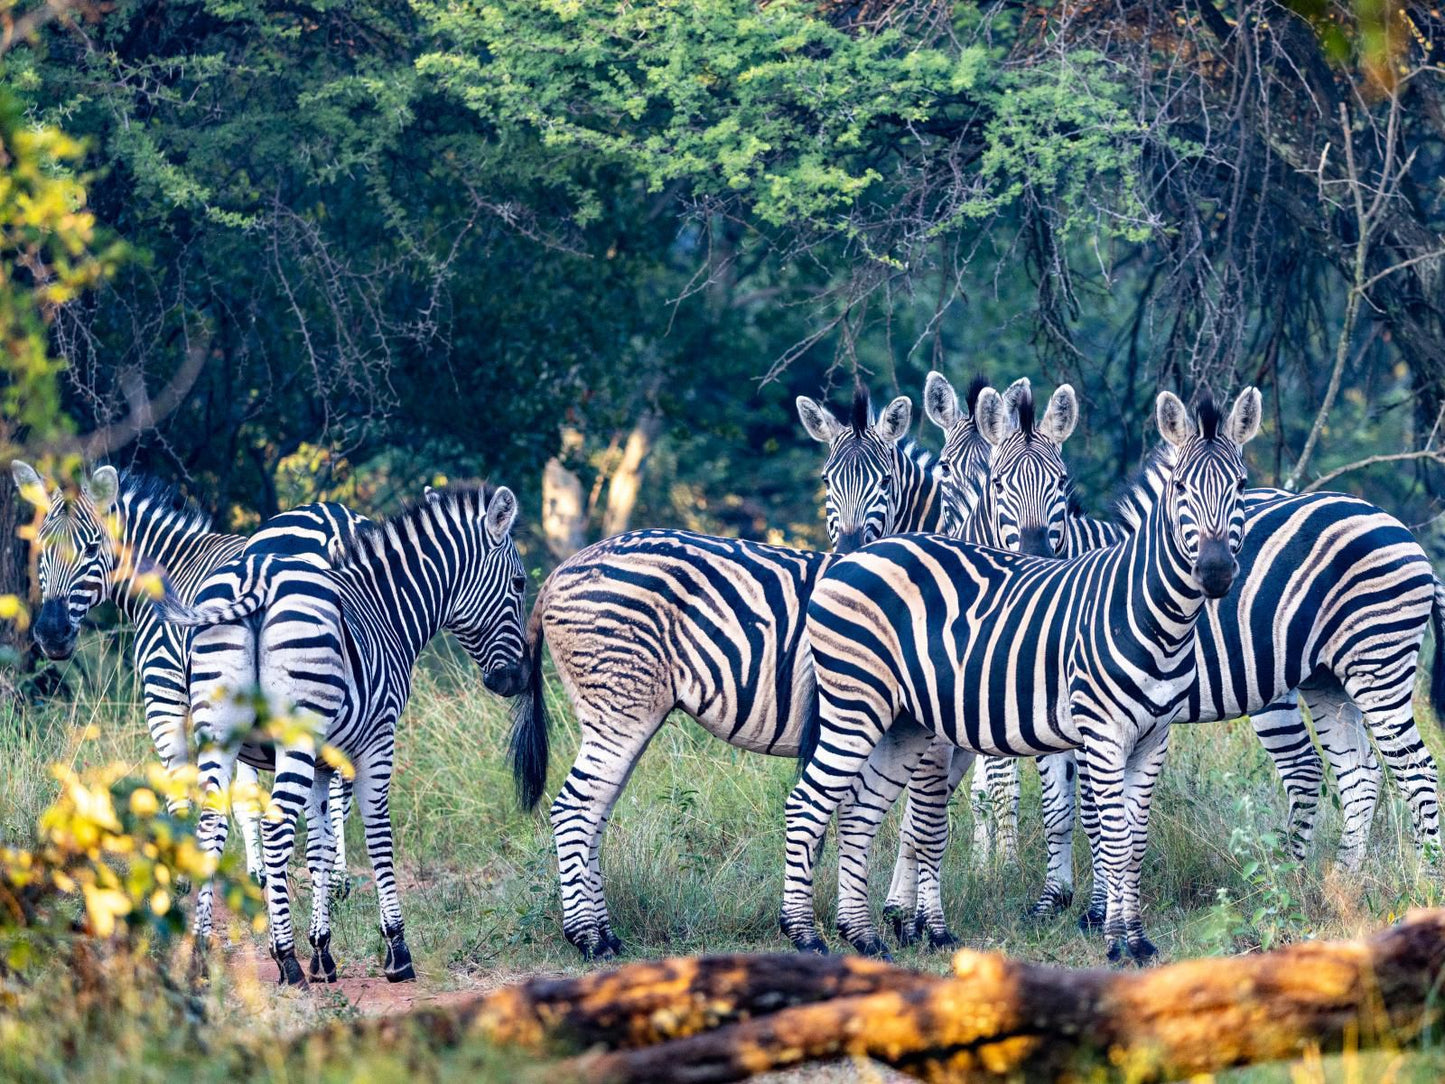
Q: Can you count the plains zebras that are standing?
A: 6